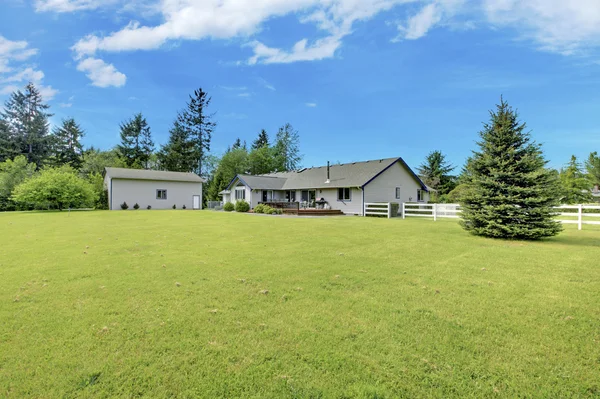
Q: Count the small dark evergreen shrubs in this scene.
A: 5